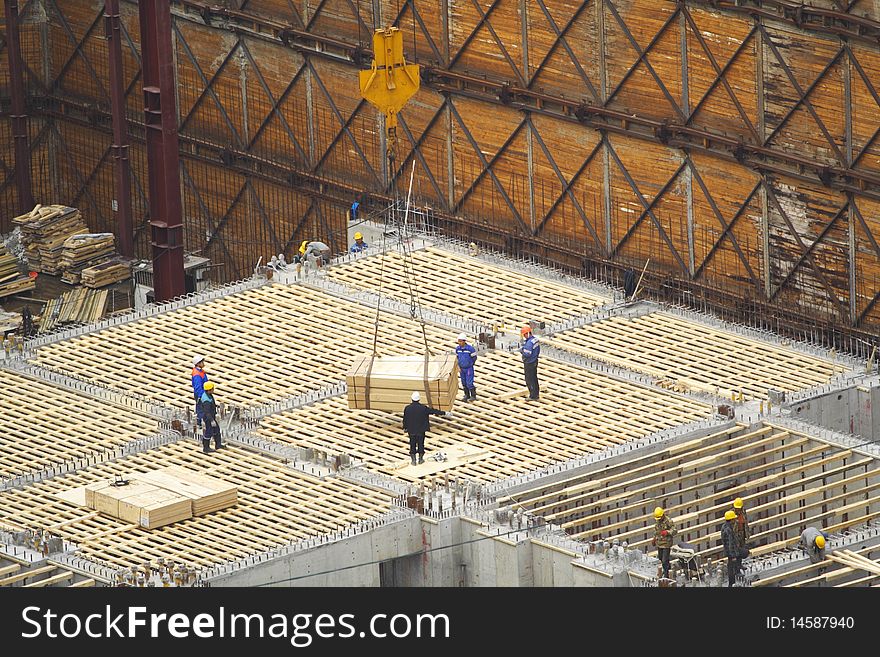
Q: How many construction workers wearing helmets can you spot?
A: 11